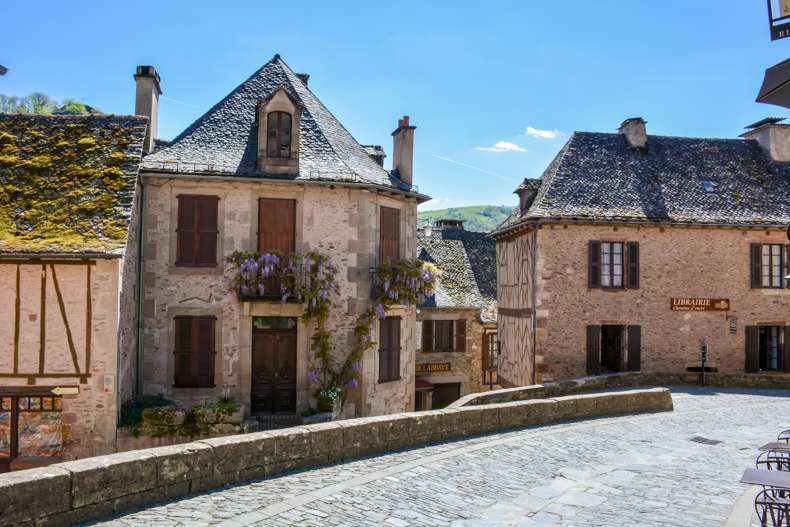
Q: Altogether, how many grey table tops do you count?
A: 2